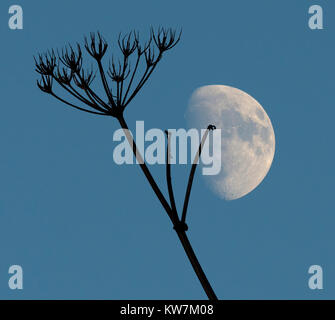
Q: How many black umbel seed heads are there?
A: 11